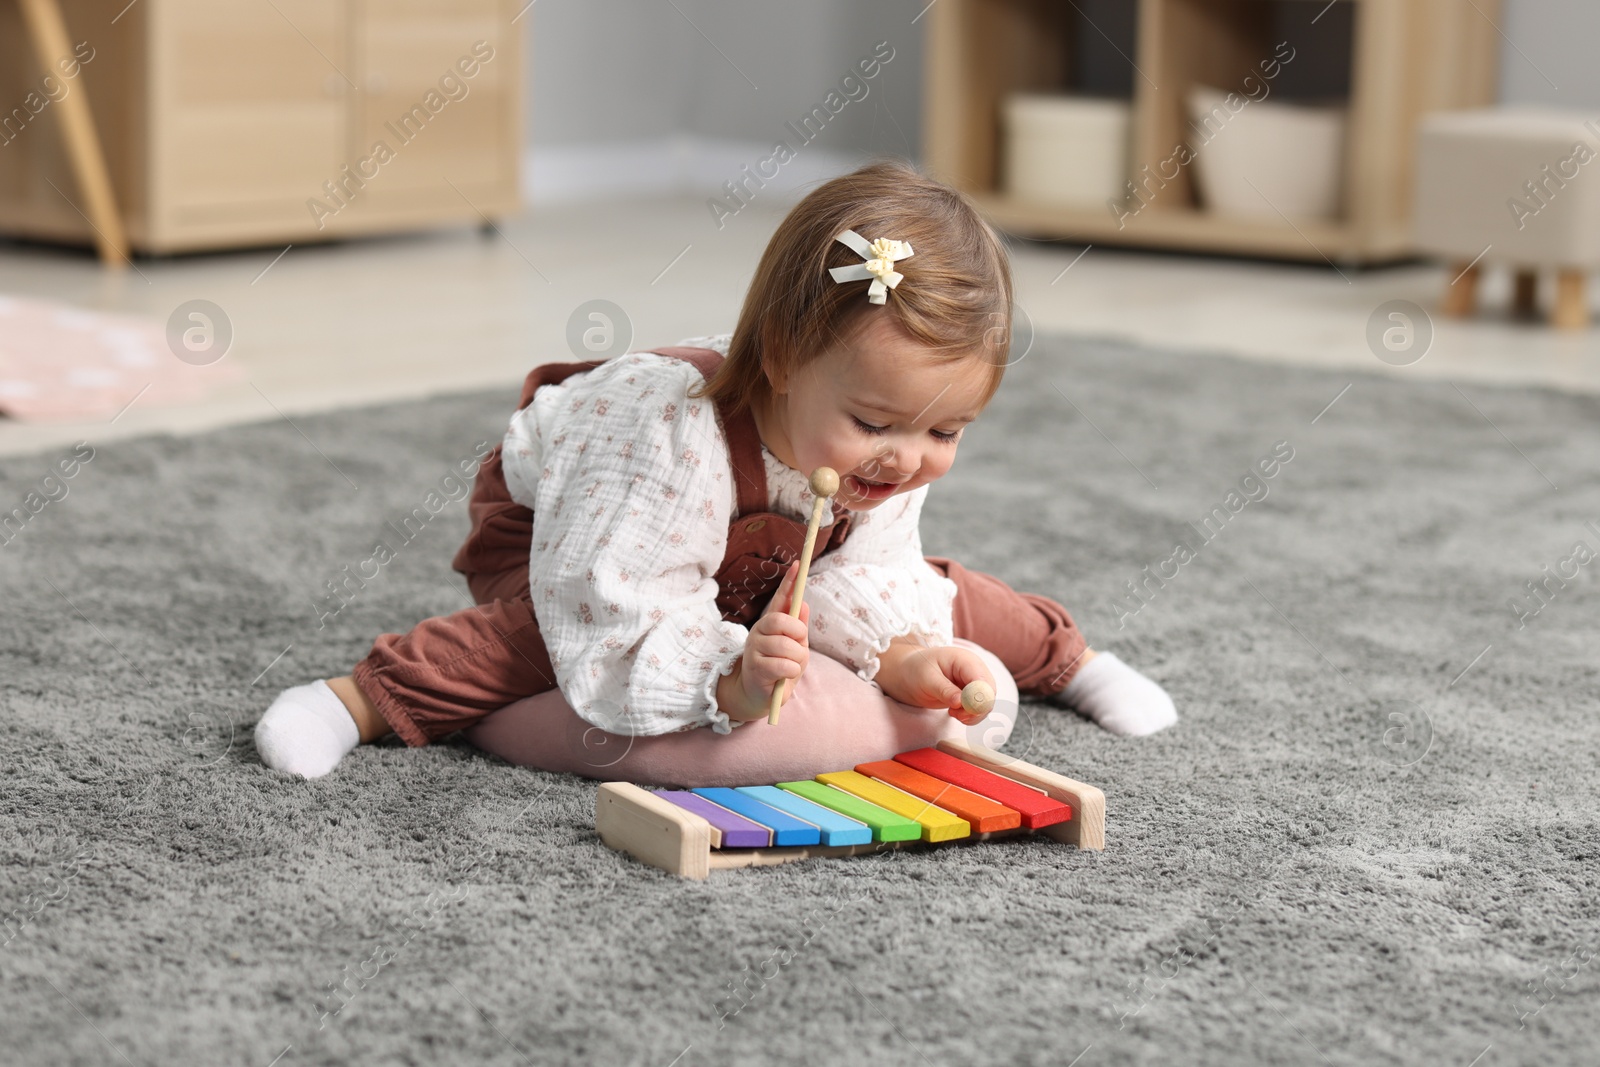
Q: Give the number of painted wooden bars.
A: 7